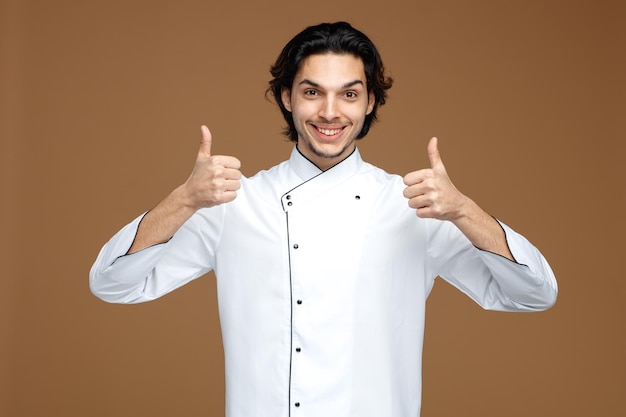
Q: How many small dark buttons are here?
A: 7